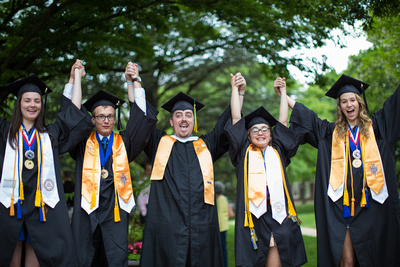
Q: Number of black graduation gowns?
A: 5